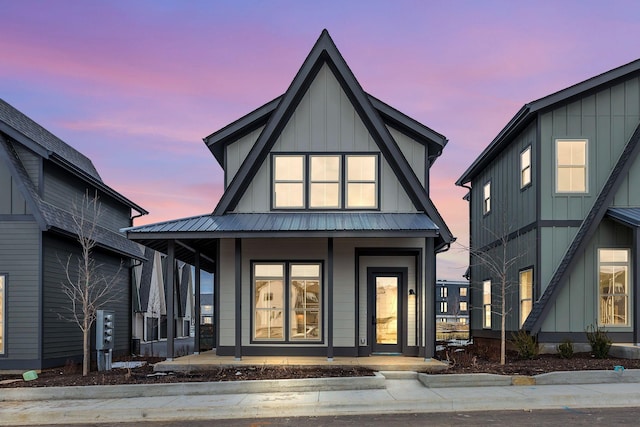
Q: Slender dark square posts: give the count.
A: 5